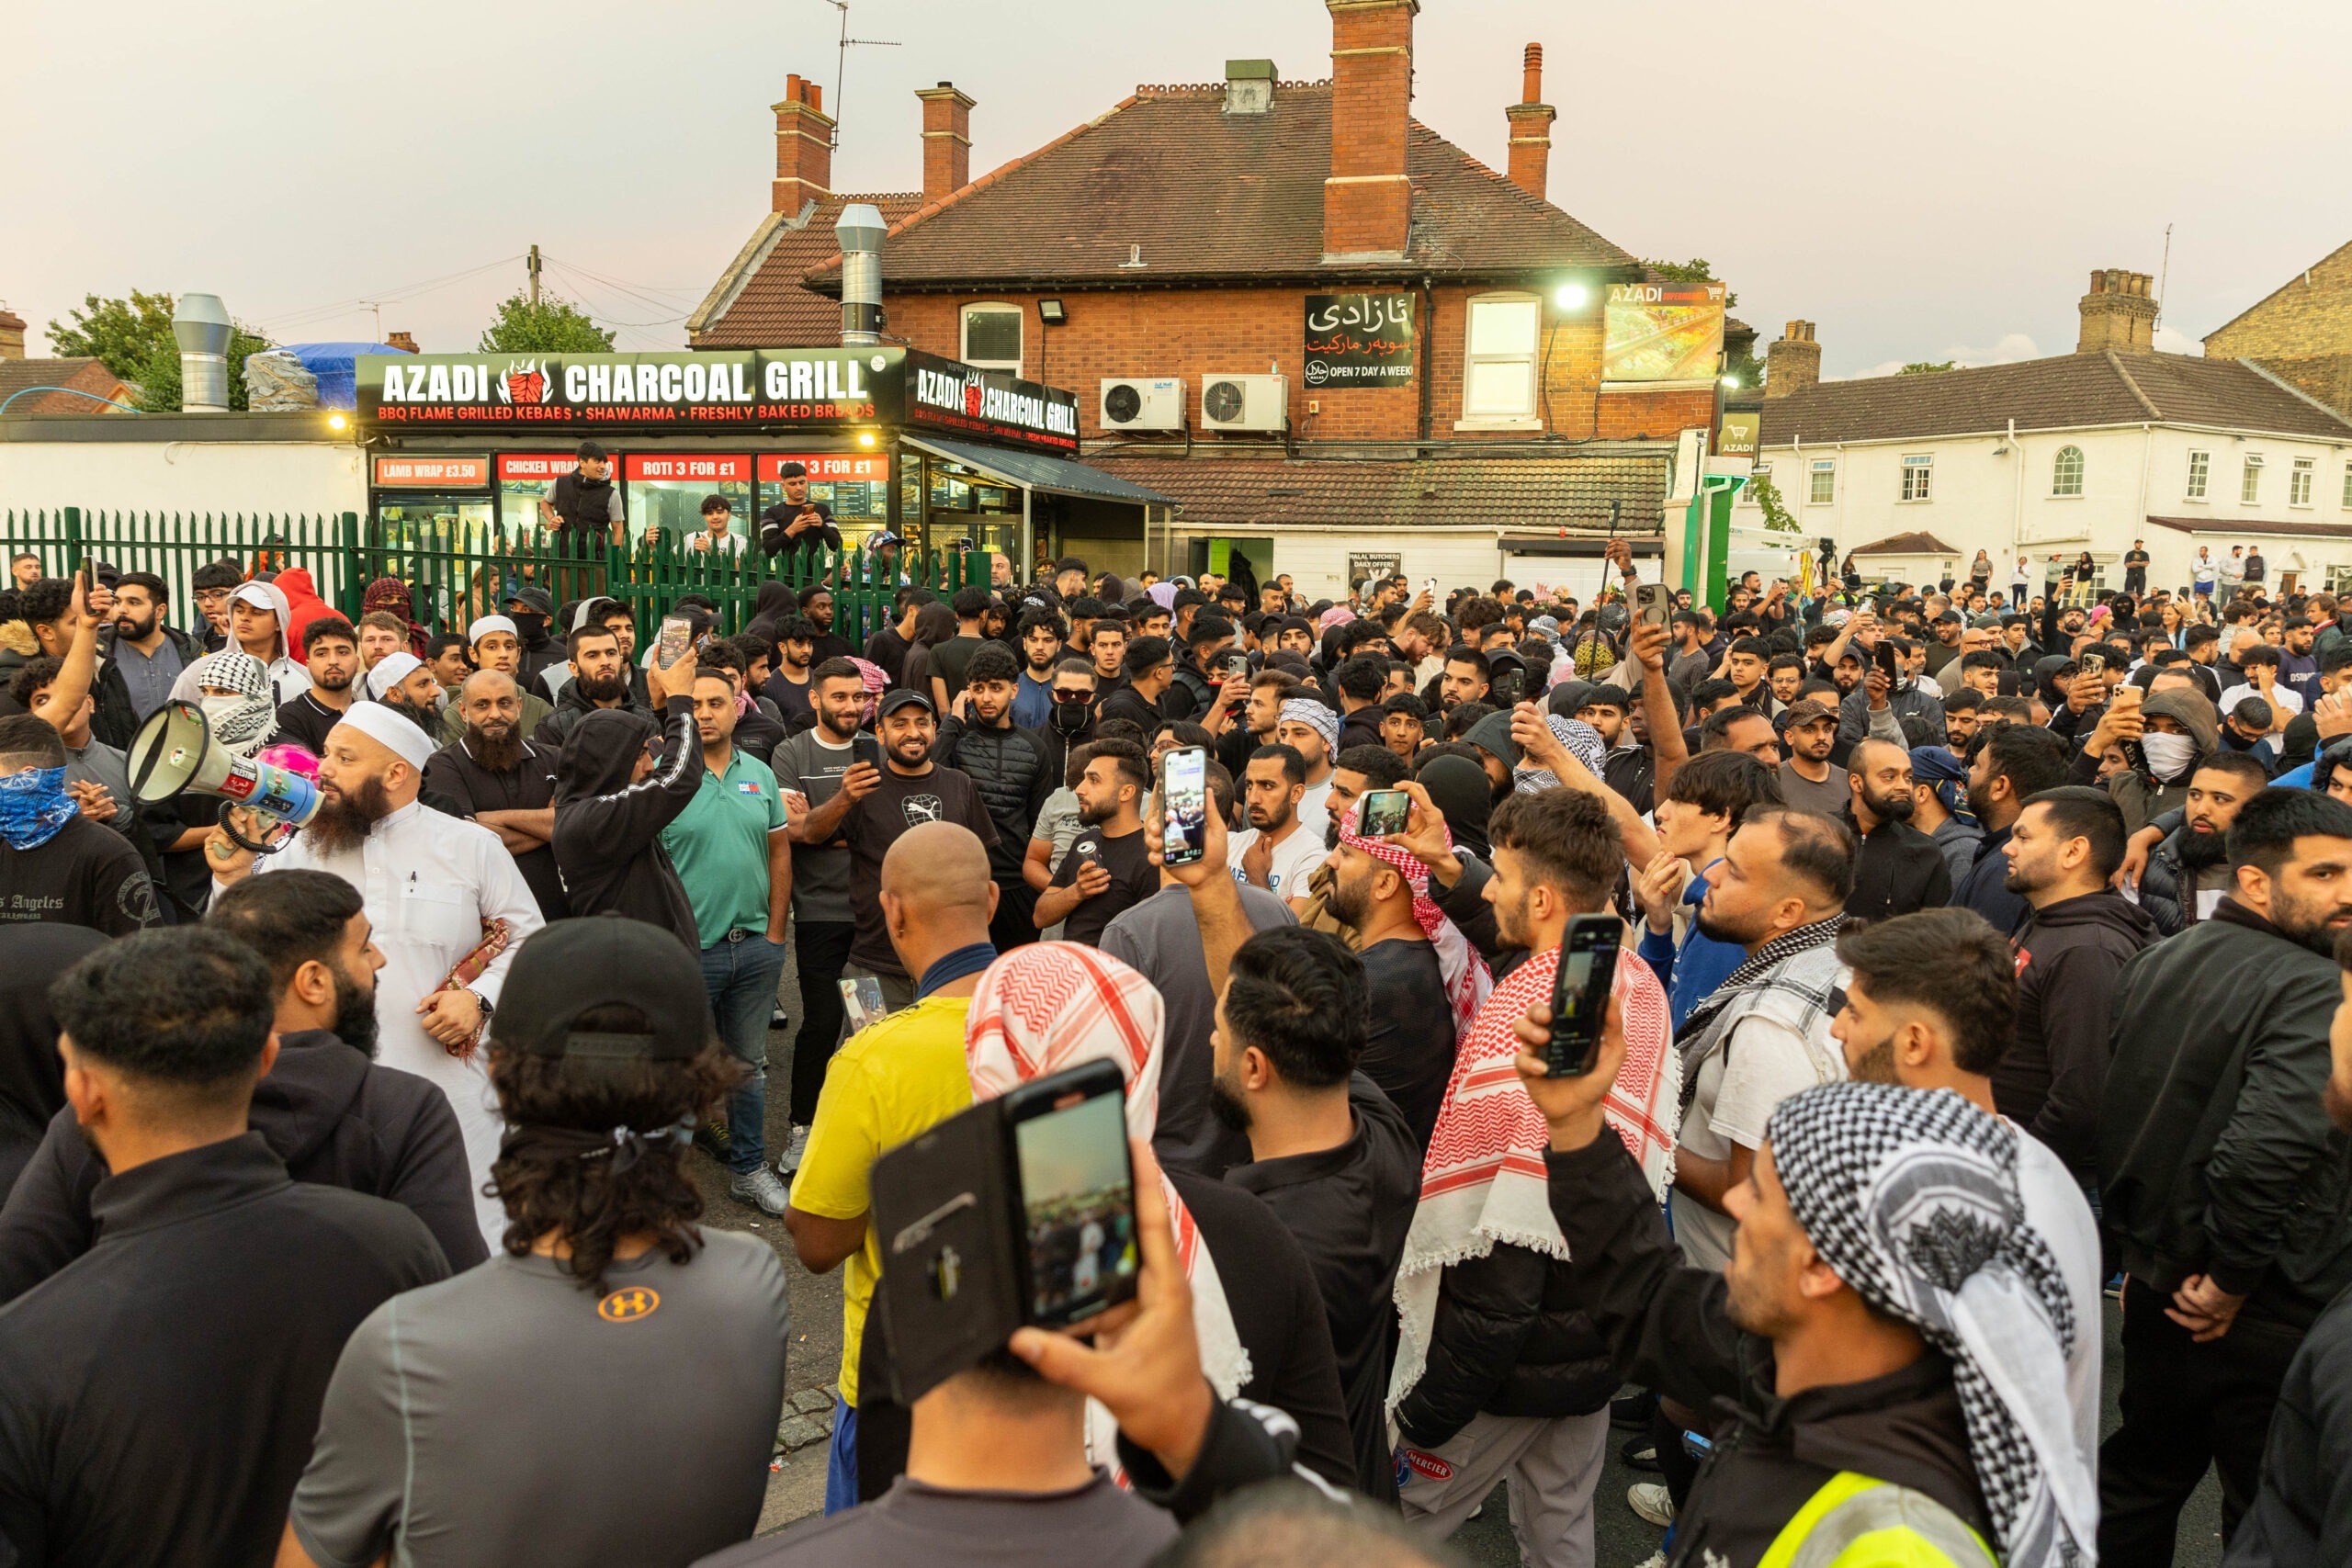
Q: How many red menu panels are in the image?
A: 4